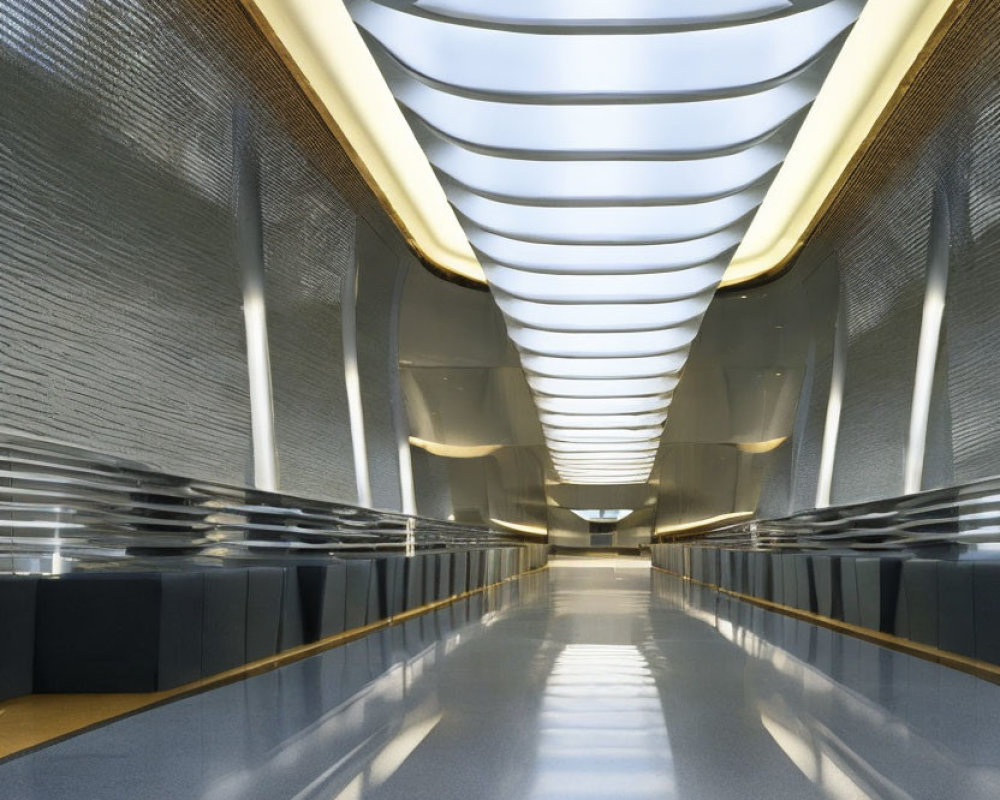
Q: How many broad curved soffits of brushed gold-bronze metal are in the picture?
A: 2